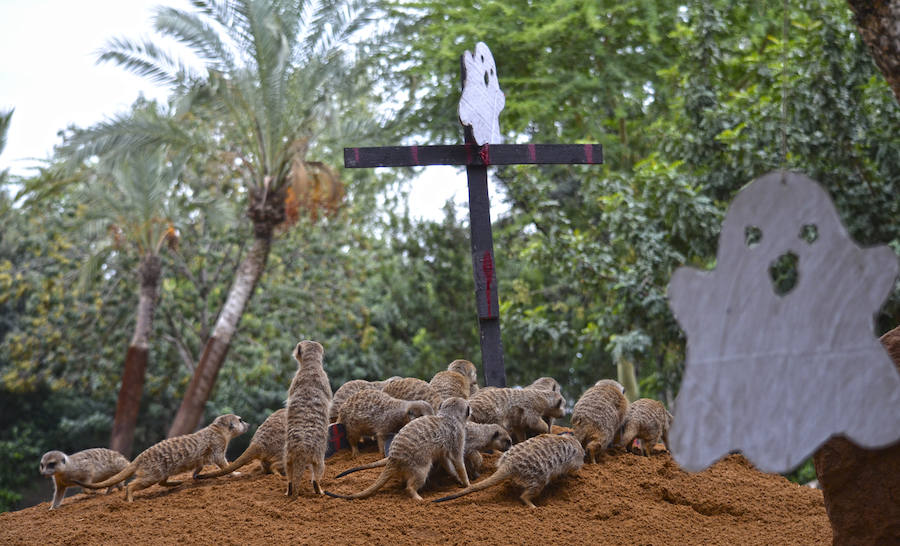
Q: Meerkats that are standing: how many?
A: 1